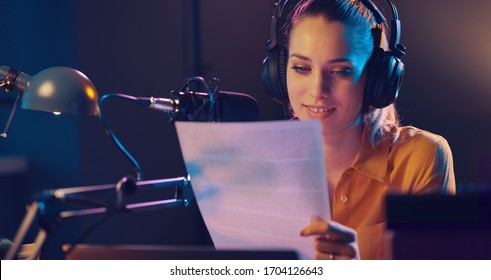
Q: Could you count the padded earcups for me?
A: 2